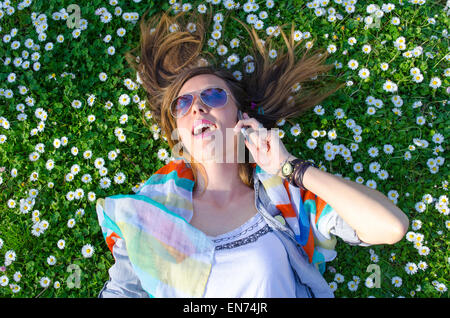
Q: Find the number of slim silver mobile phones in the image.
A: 1